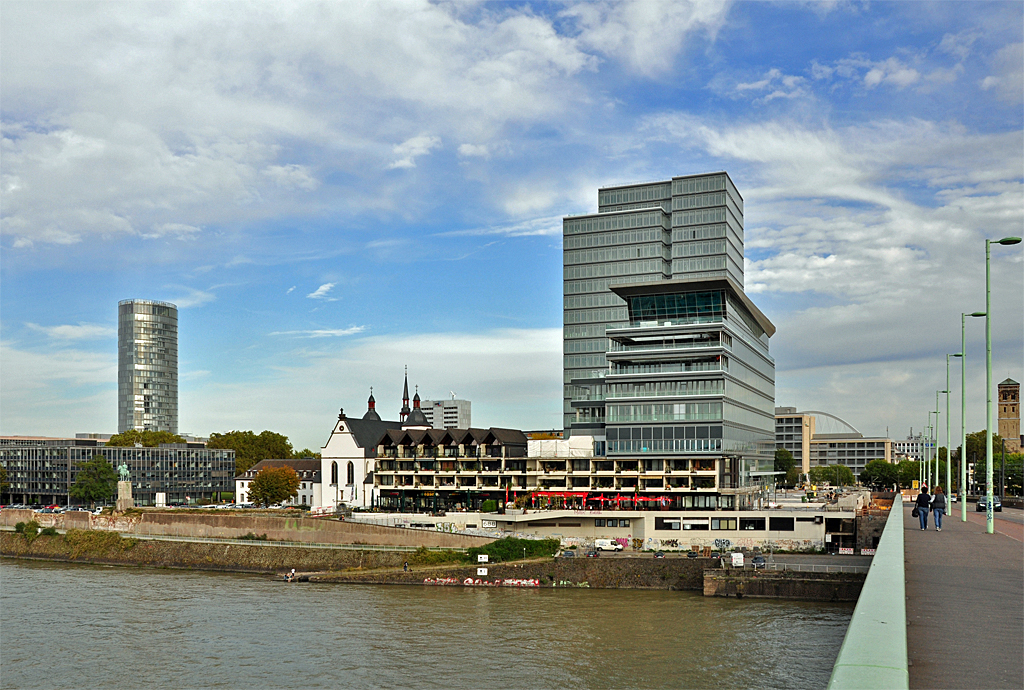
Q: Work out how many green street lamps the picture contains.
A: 7